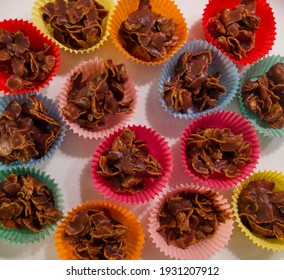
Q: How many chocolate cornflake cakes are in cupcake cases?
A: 14